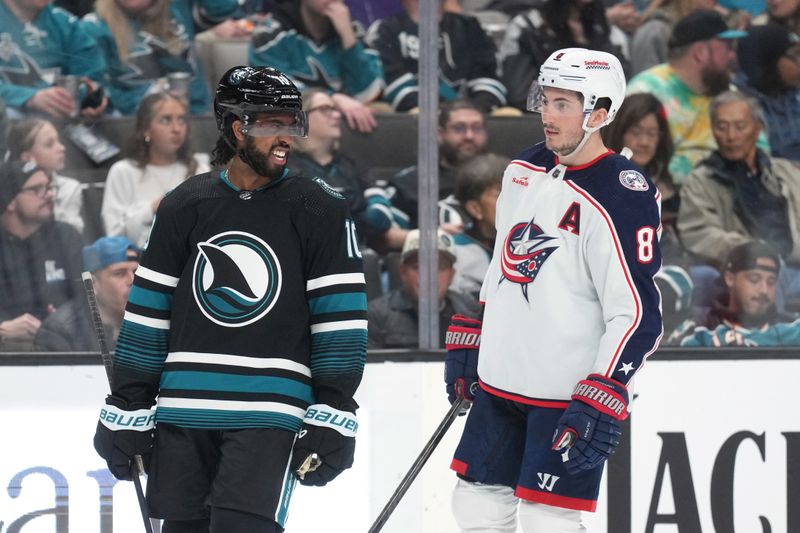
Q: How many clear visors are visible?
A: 2